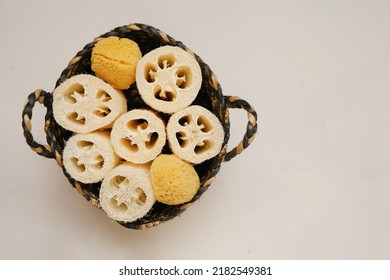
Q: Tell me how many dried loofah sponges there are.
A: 6